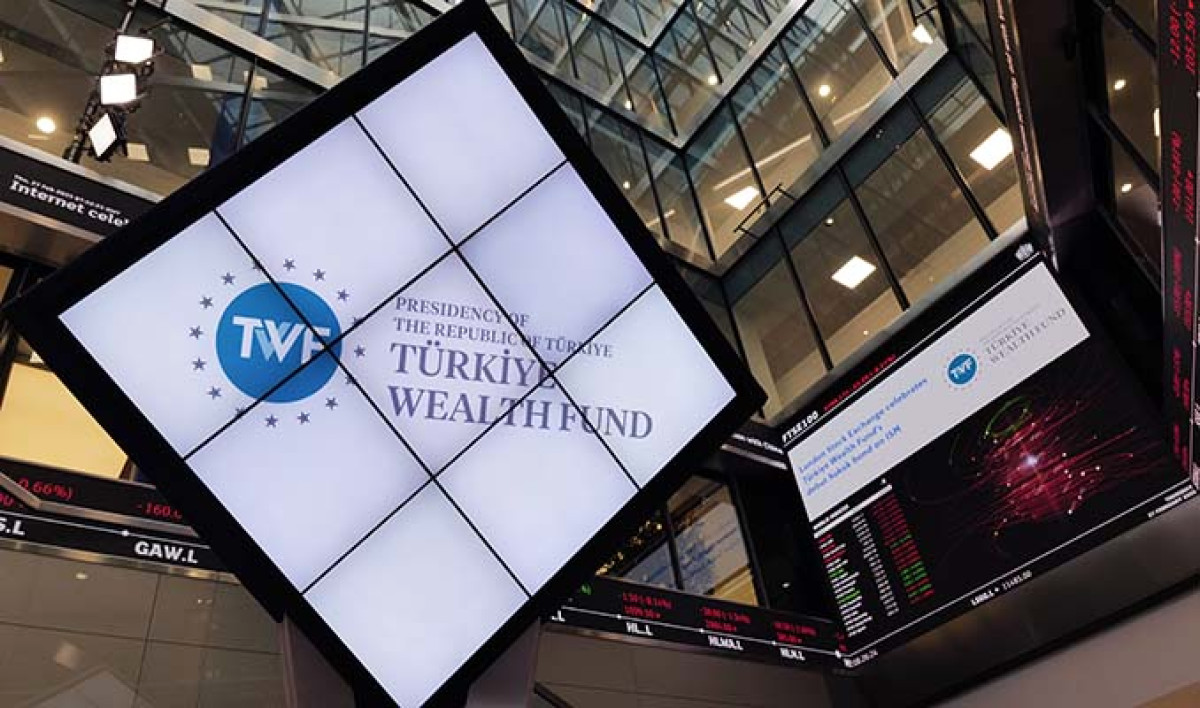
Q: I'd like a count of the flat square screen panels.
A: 9